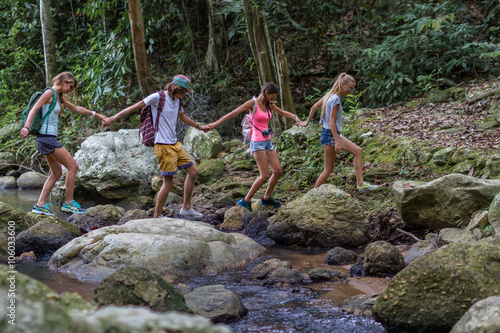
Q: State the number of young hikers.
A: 4